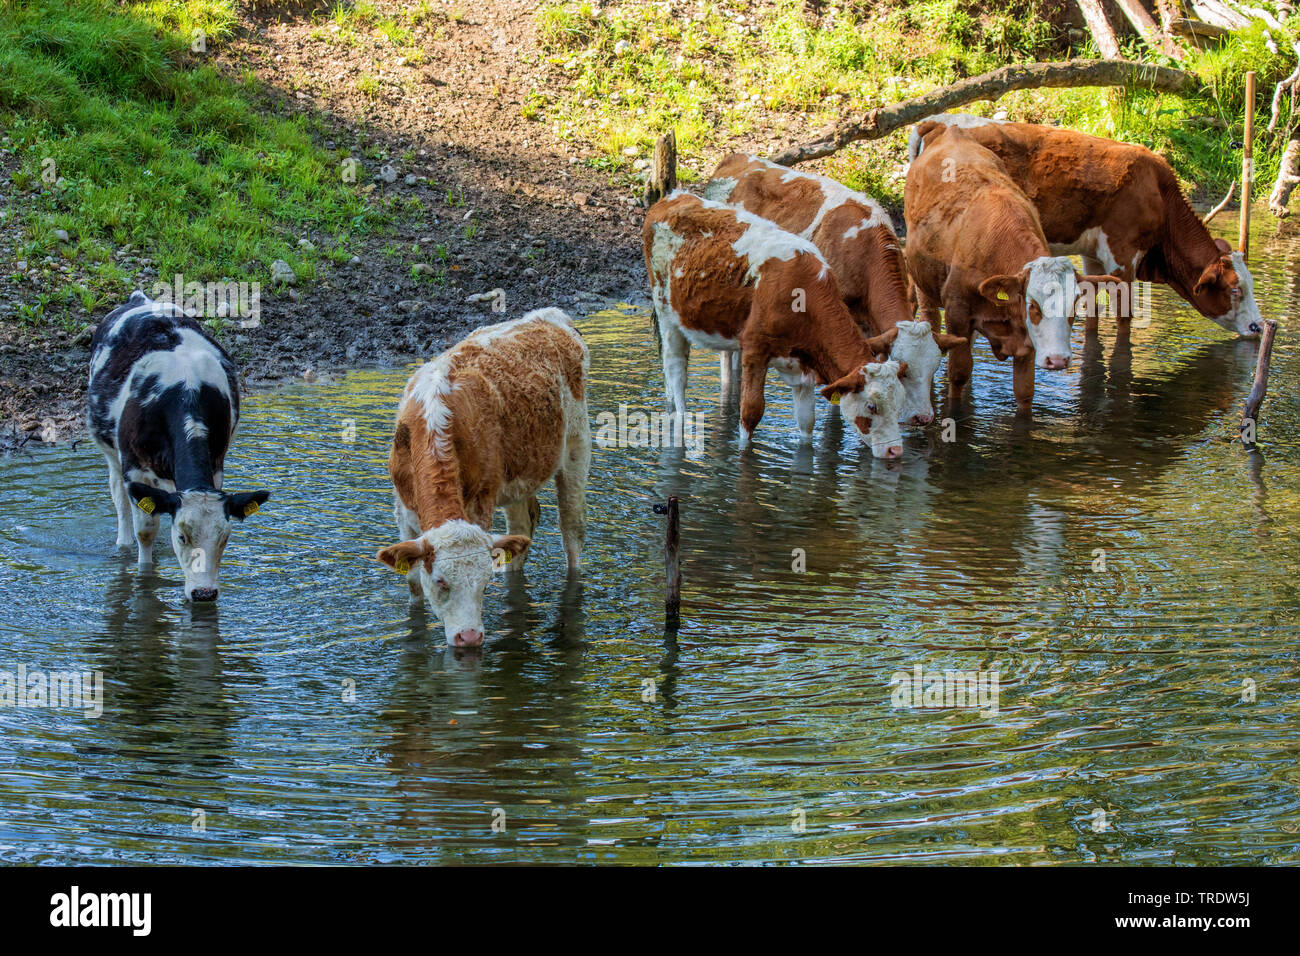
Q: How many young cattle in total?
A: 6